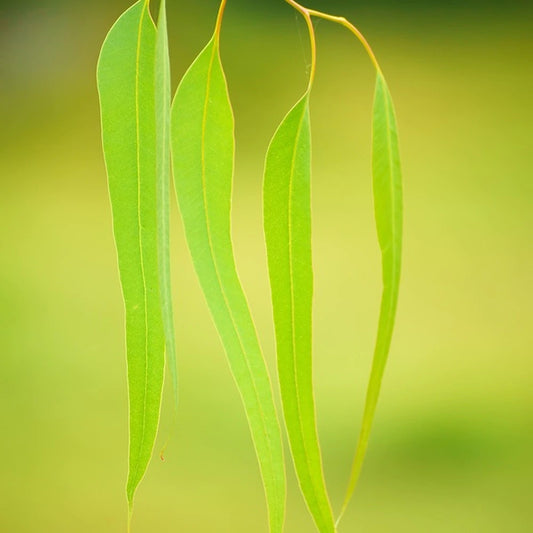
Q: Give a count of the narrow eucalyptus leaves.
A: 5